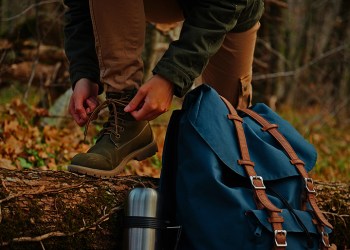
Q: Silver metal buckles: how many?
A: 4